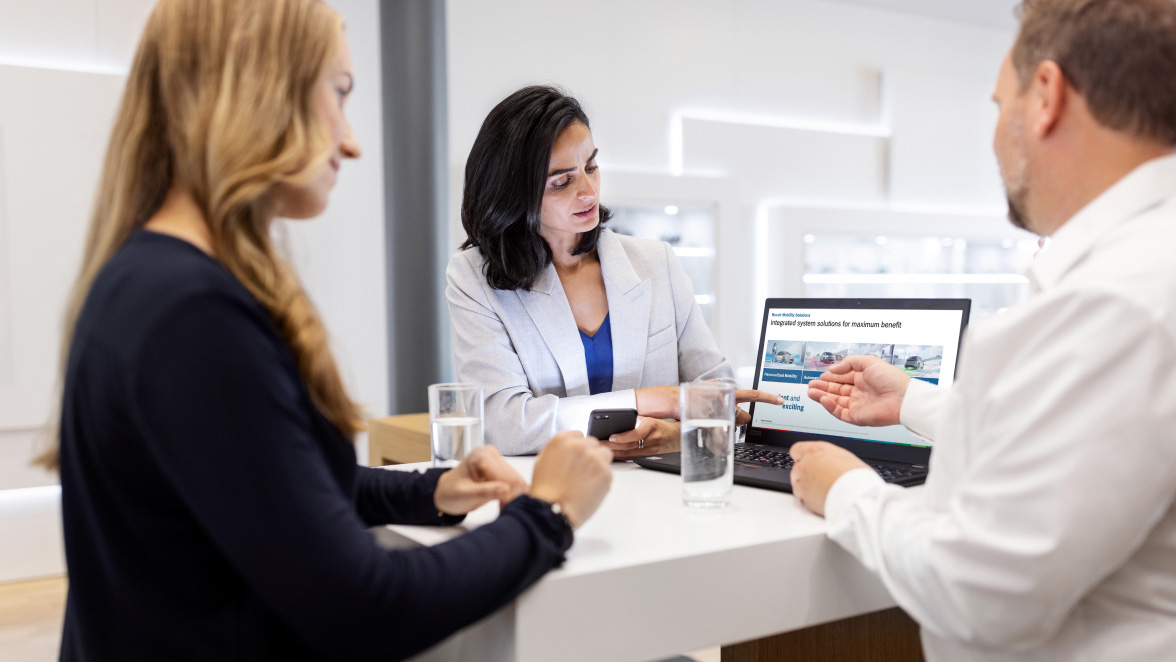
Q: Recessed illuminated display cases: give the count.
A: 2